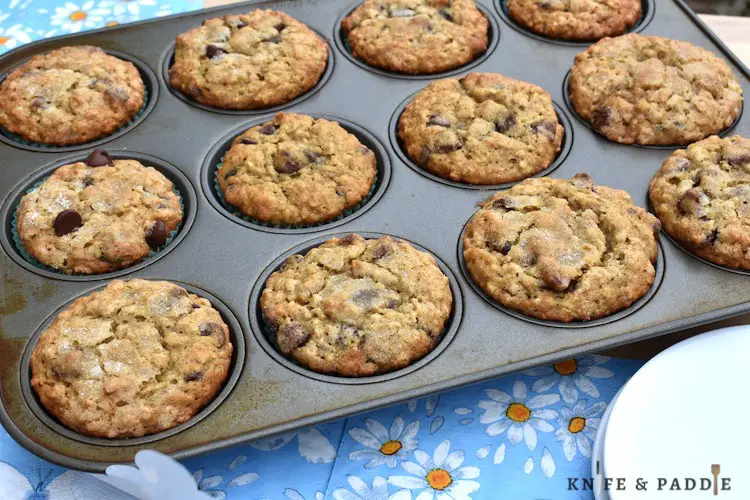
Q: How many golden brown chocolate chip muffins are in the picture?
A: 12